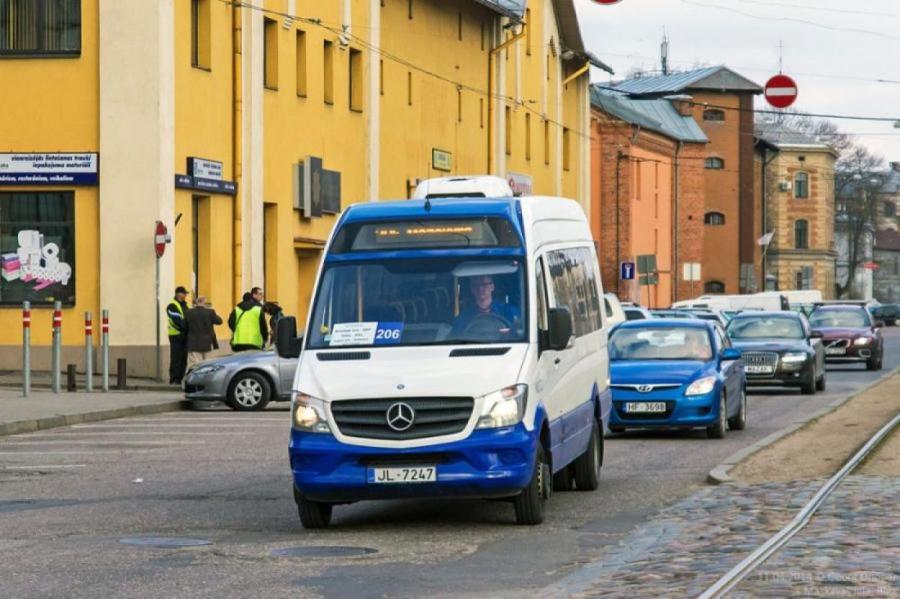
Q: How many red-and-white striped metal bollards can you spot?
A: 4